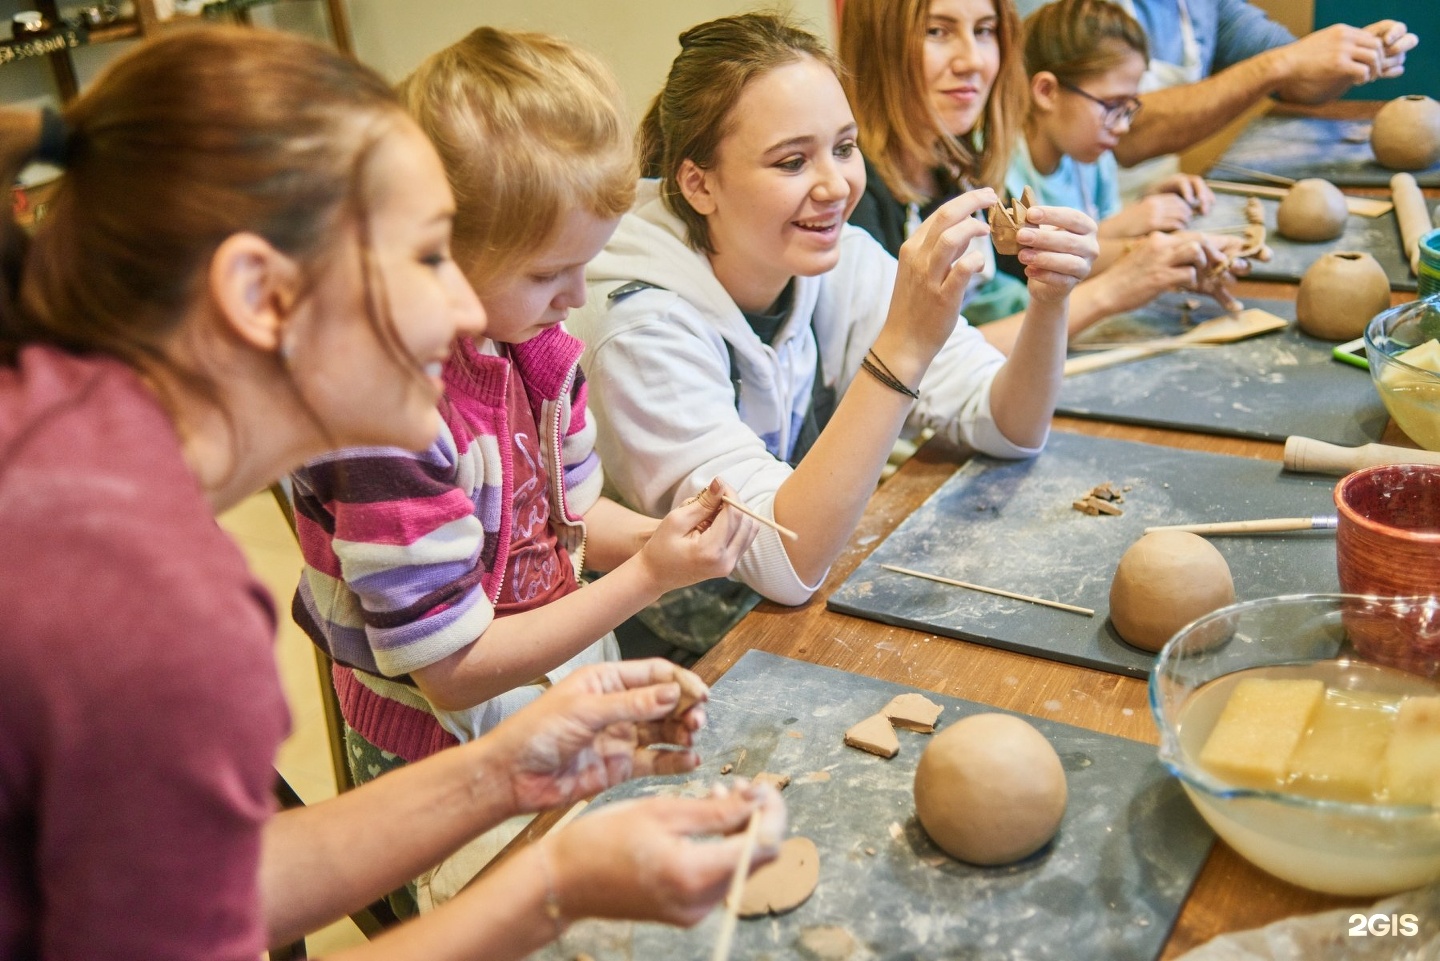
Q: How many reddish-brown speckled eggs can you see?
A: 0